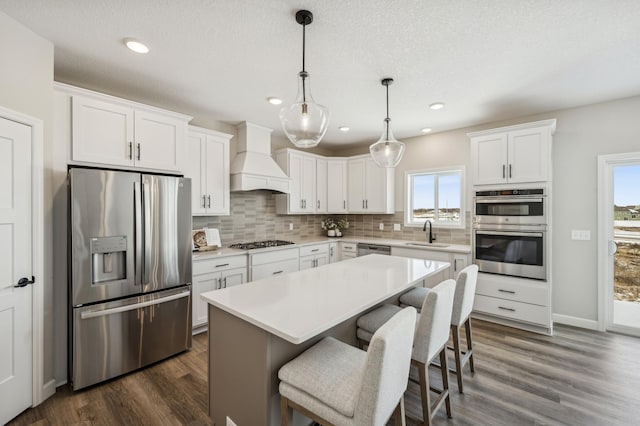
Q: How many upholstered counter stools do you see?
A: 3